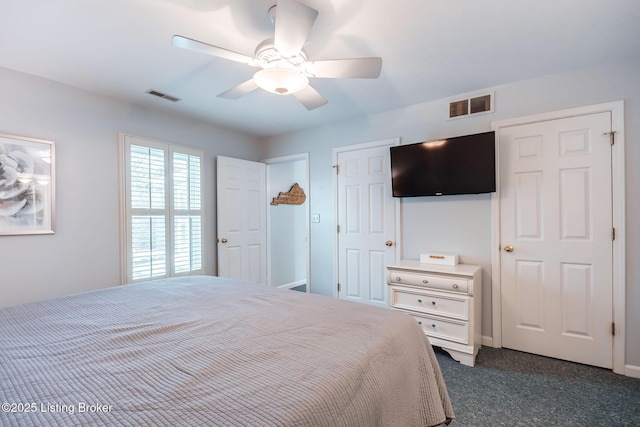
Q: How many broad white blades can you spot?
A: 5